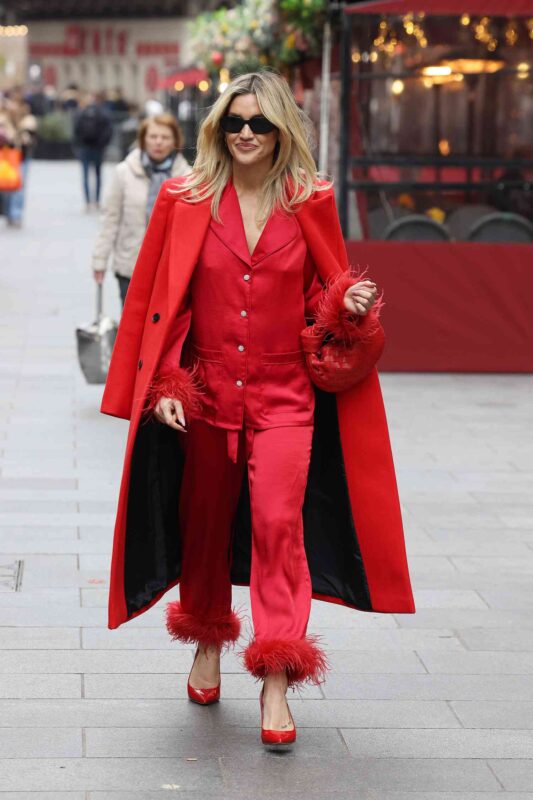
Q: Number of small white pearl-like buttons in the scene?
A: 4